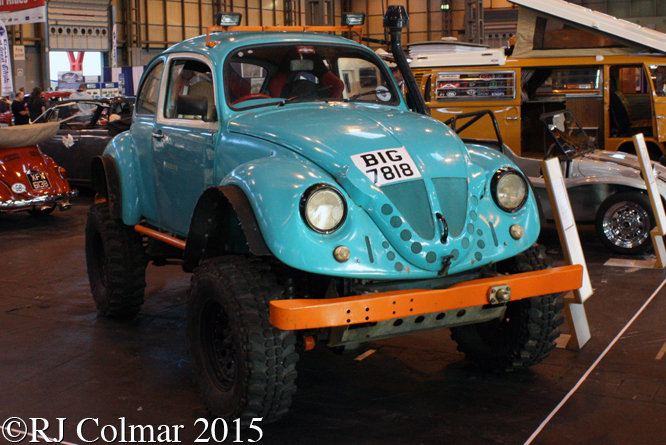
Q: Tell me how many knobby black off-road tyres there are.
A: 3